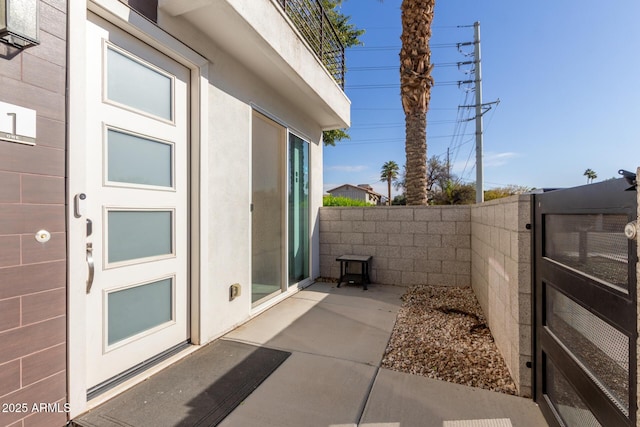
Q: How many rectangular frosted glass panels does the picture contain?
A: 4